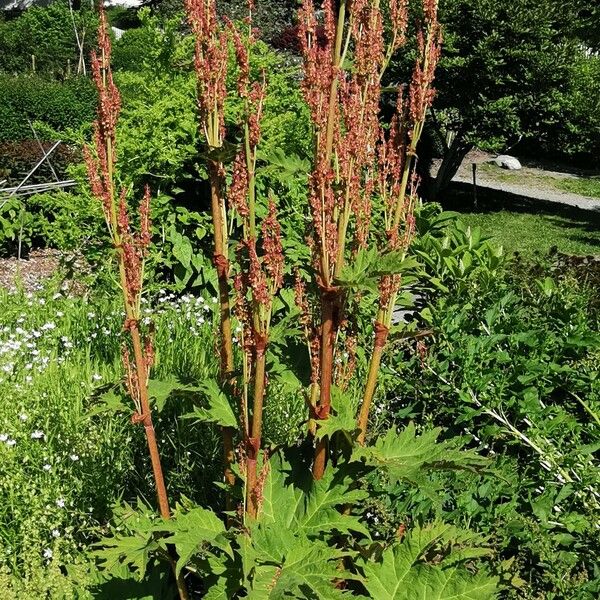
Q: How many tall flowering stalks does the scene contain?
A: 5